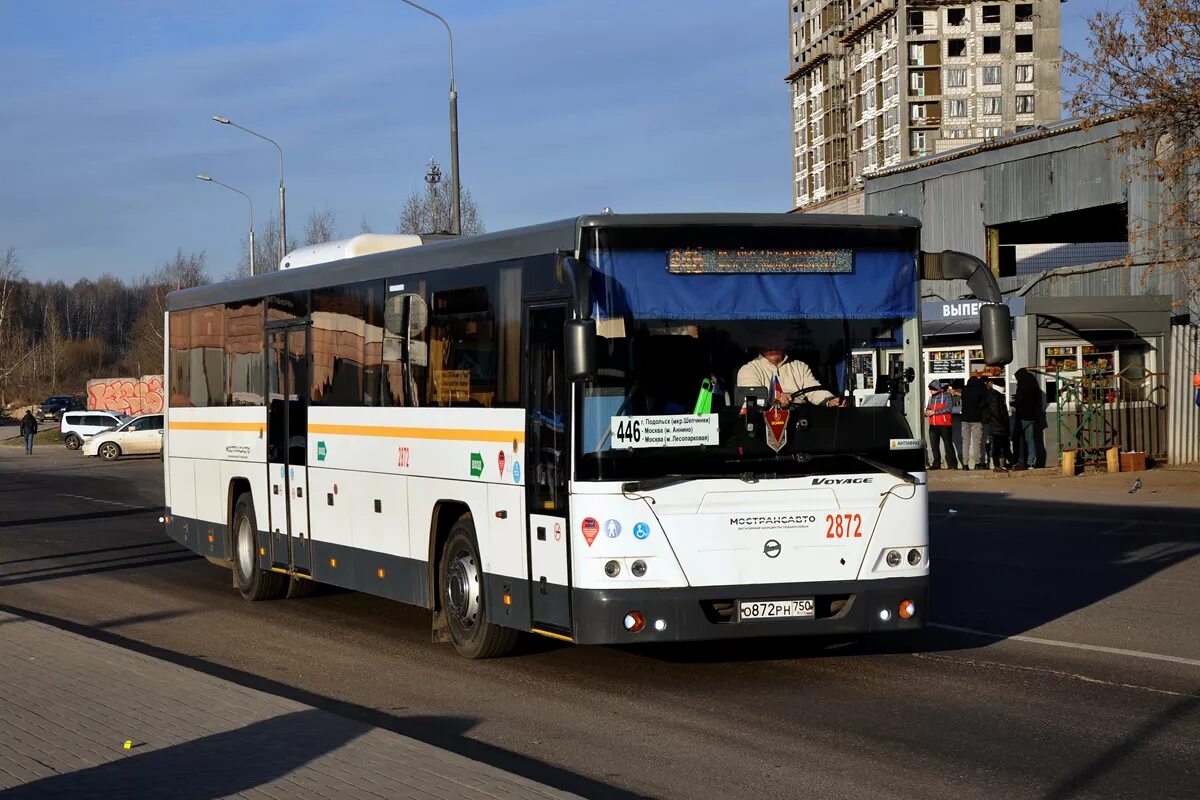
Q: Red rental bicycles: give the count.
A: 0